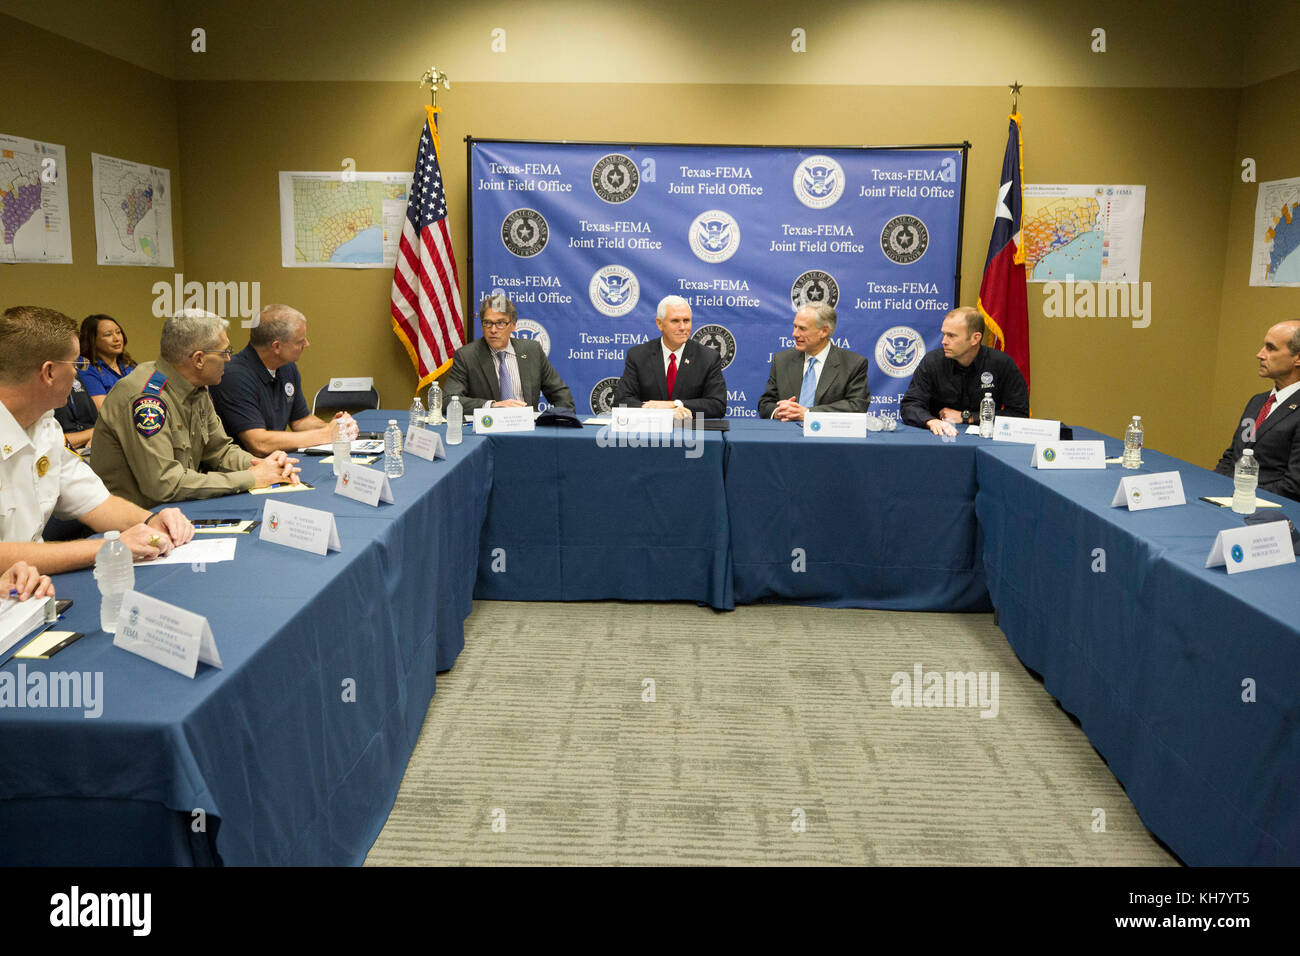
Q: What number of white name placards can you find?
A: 12